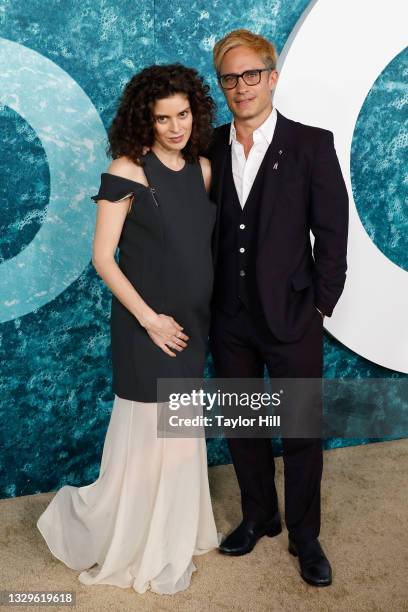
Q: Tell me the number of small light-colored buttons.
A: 3